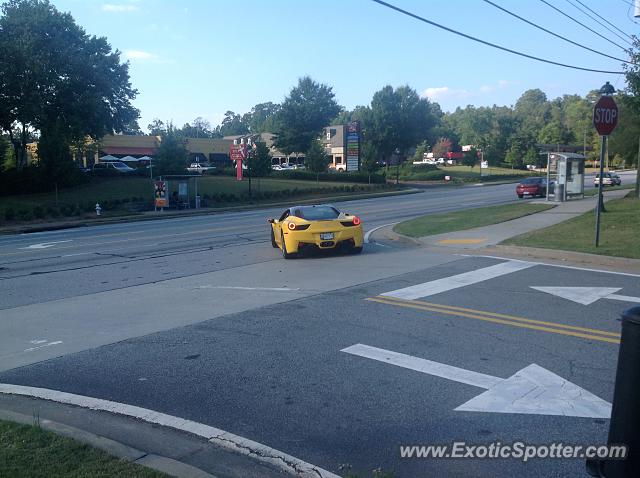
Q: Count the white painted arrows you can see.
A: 3